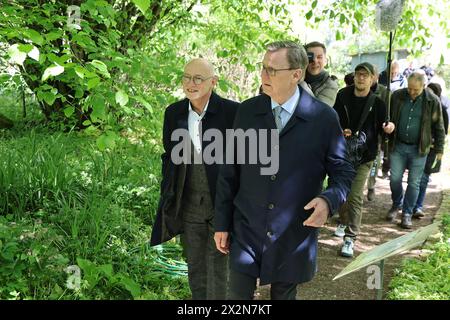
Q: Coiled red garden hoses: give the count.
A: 0